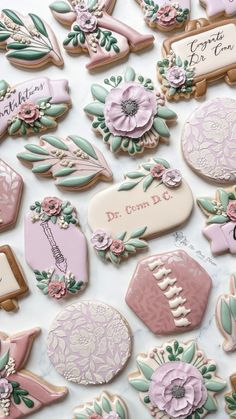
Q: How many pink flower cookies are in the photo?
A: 2